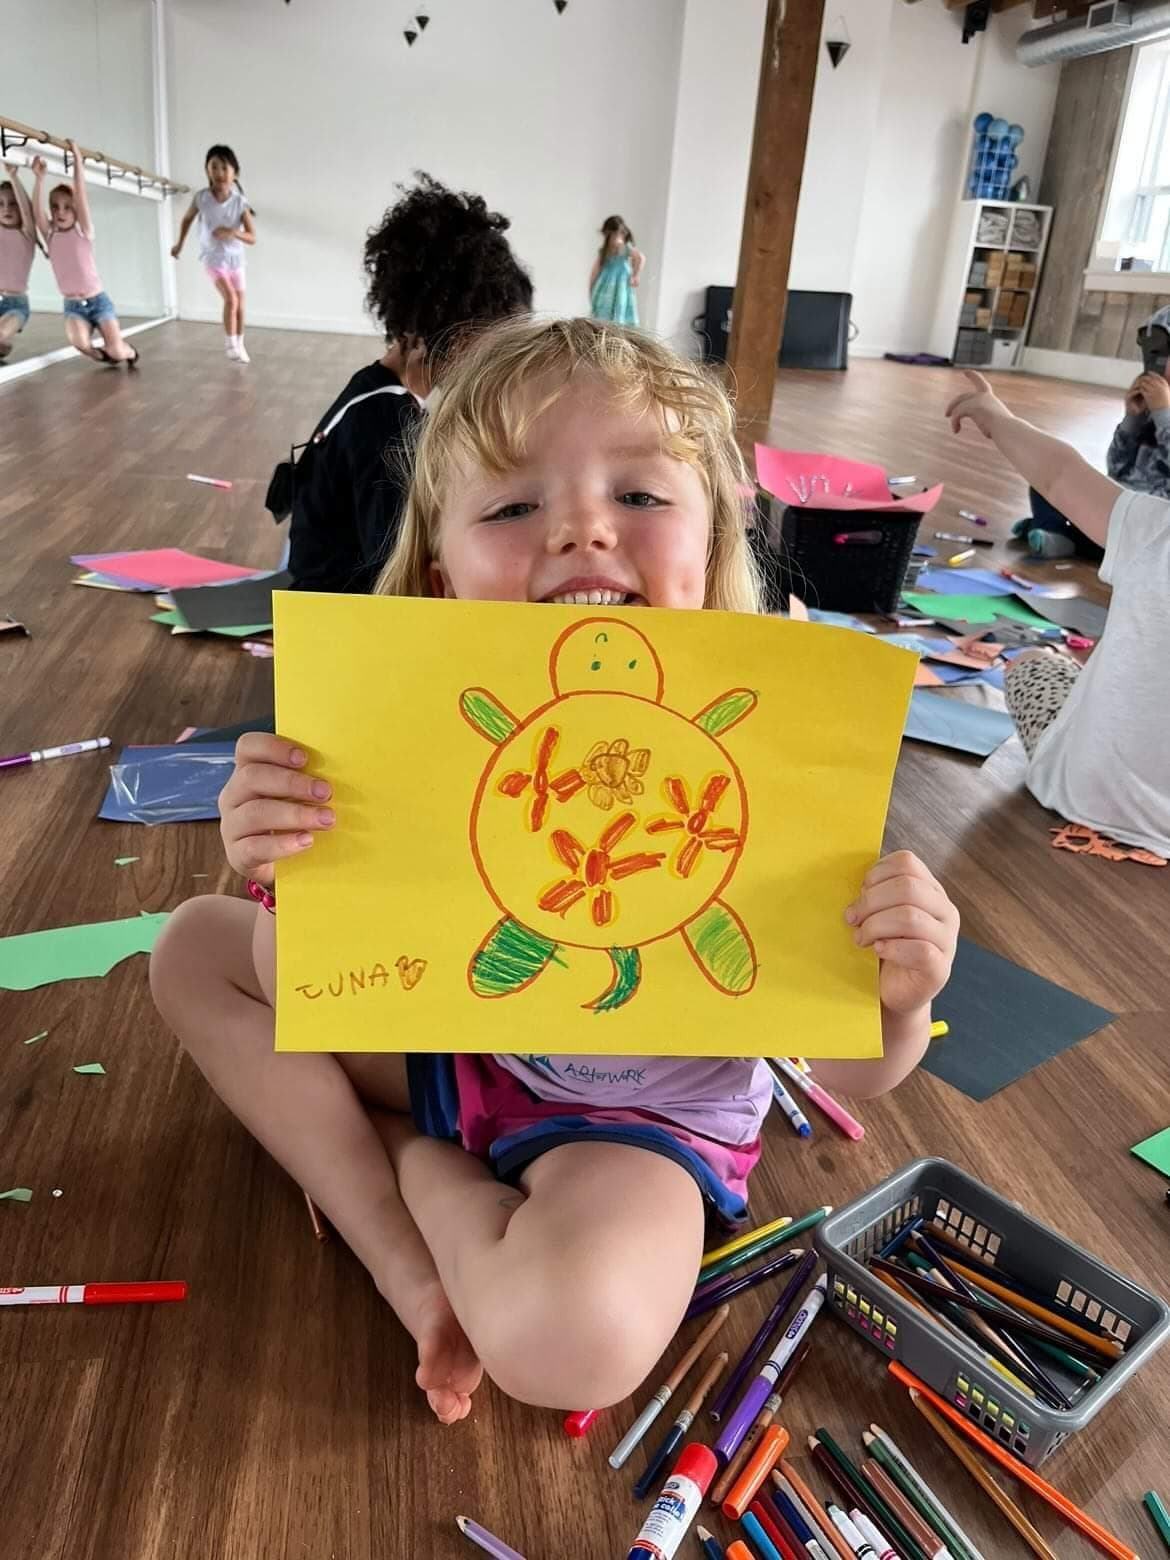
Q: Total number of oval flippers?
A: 4